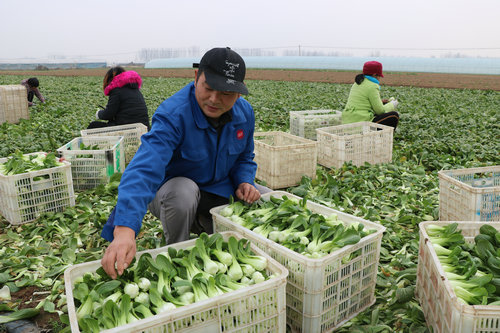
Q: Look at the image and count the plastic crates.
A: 11